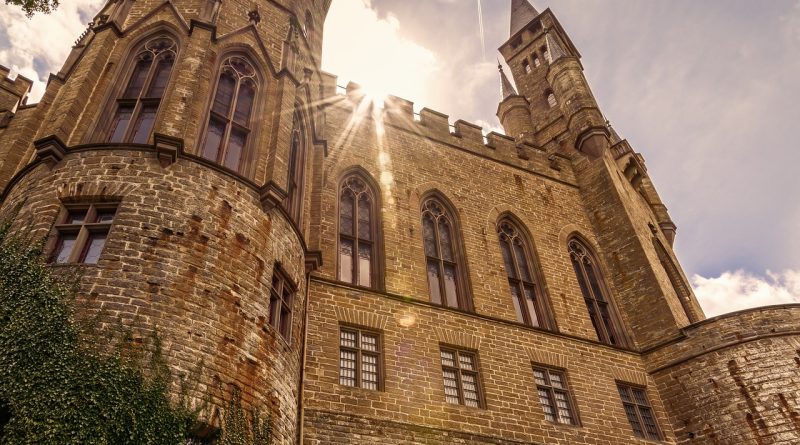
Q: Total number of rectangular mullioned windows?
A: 6